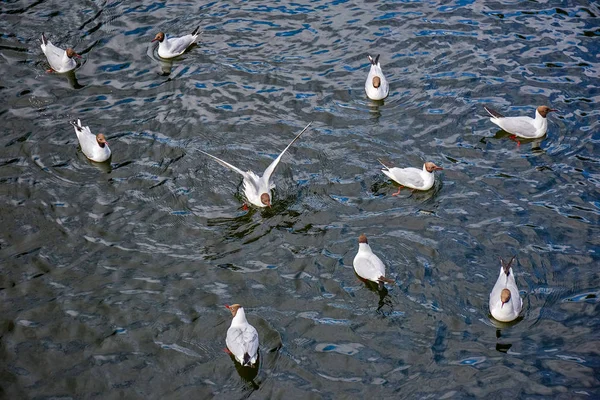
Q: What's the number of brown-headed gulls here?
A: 10